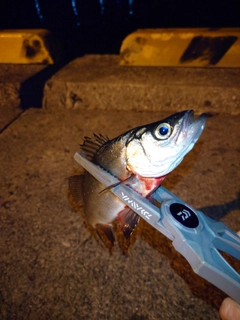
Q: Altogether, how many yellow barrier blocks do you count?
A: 2